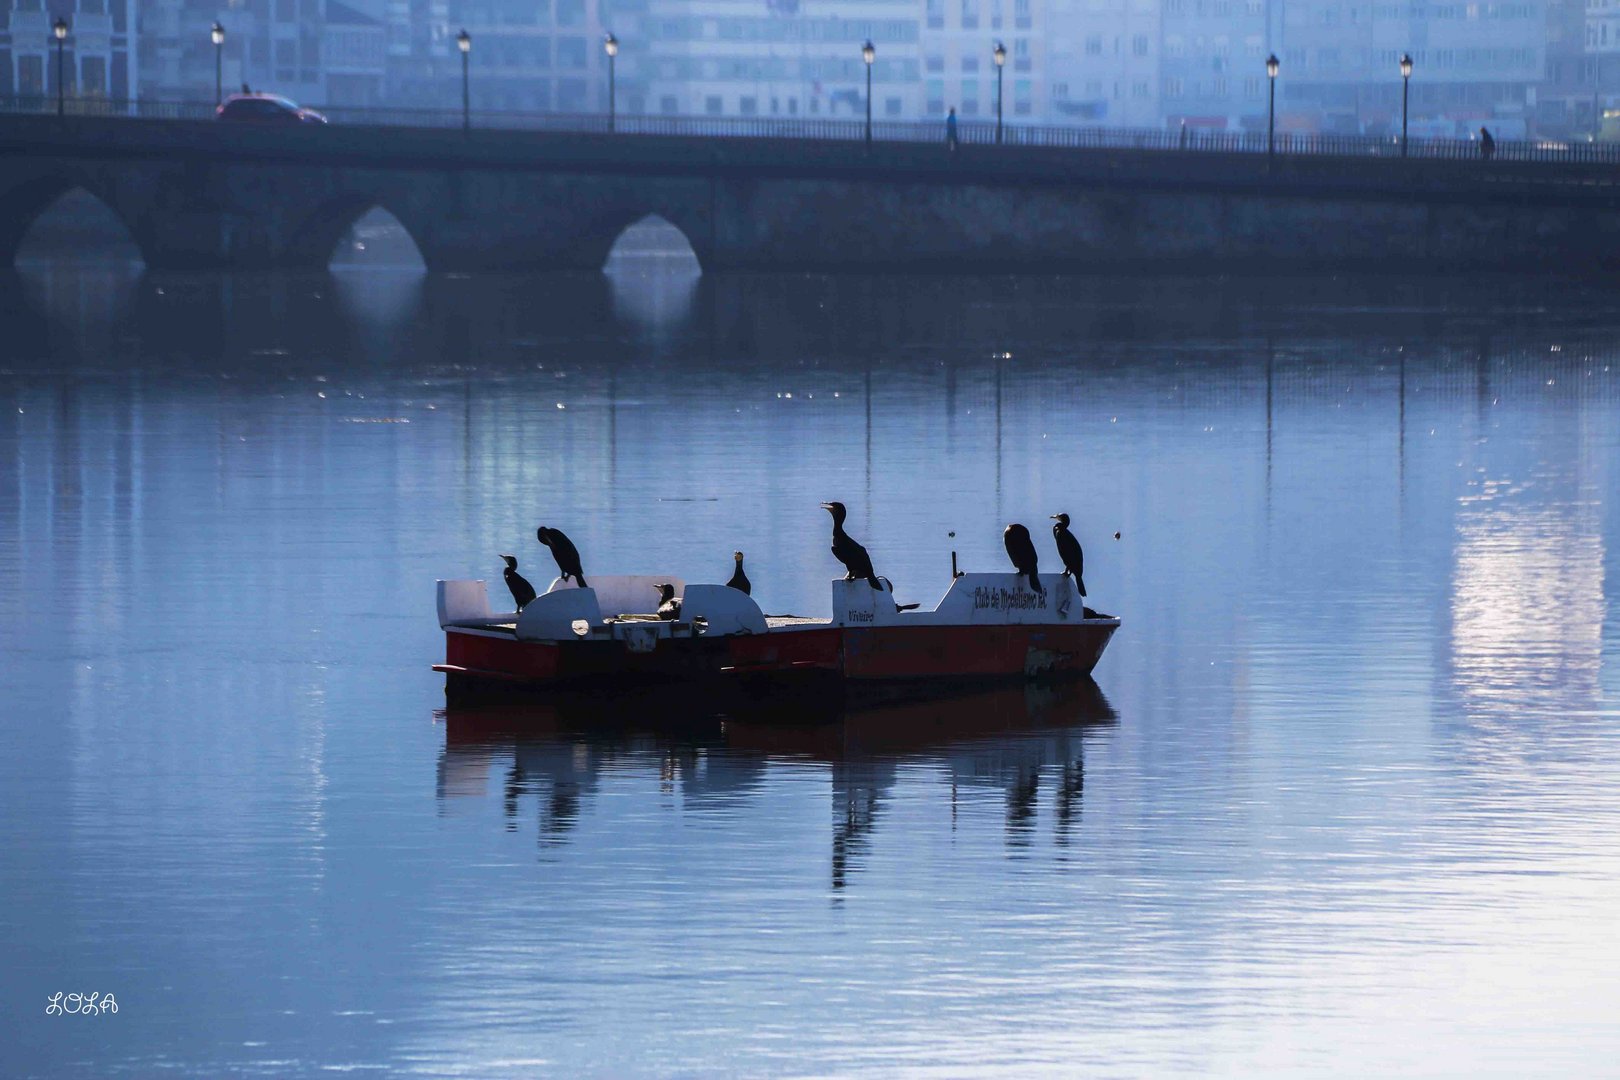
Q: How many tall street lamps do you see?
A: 8